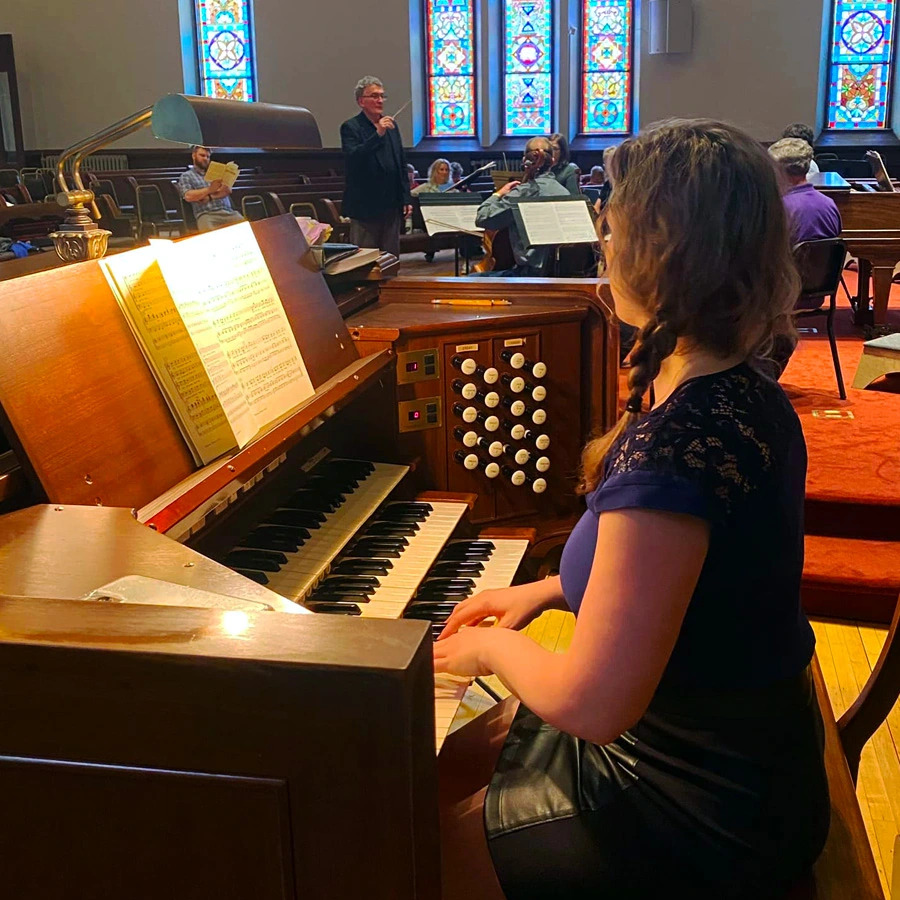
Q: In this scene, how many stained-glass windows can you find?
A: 5